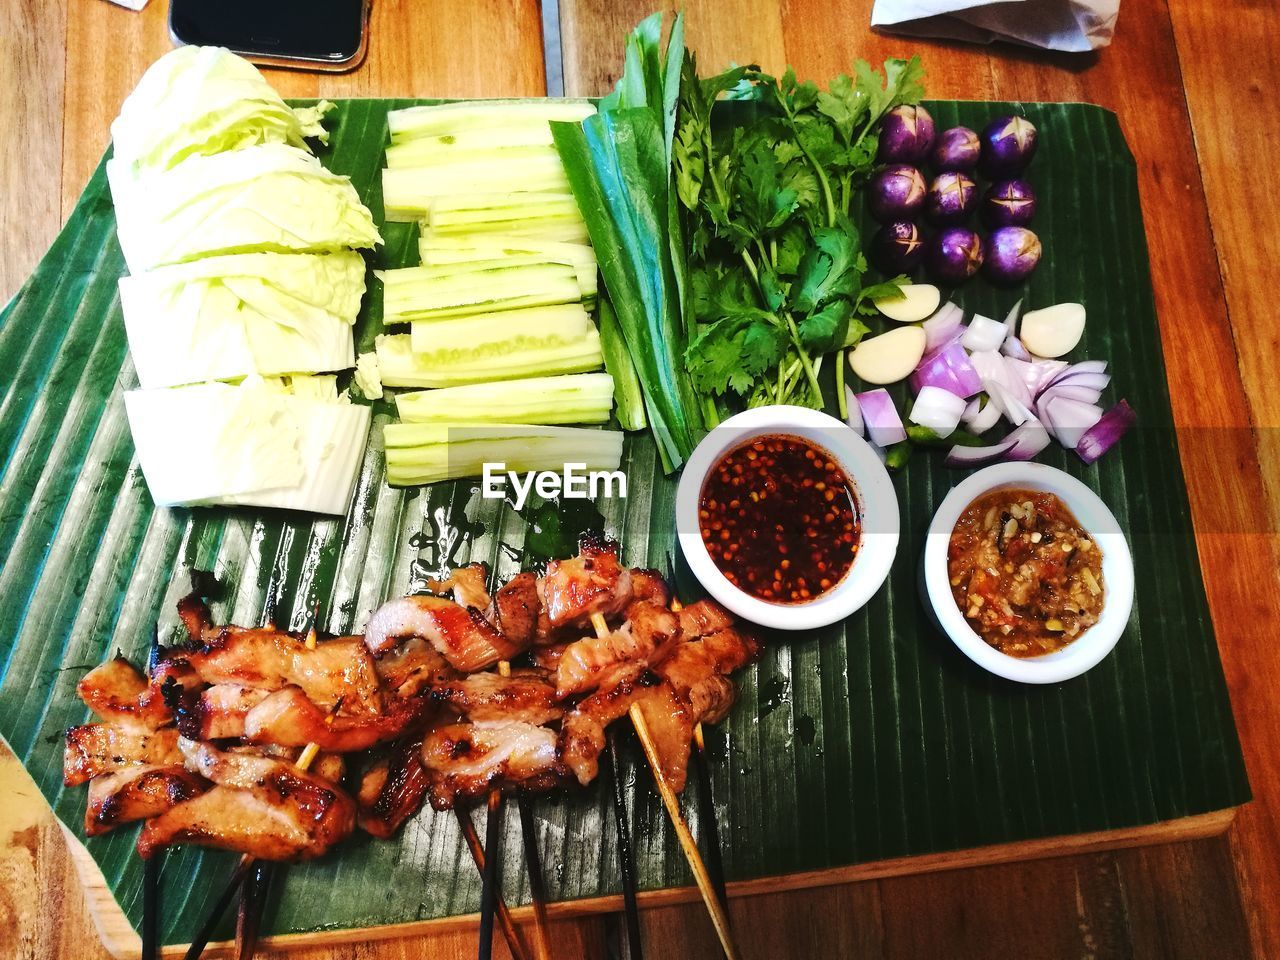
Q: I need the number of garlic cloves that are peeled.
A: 3